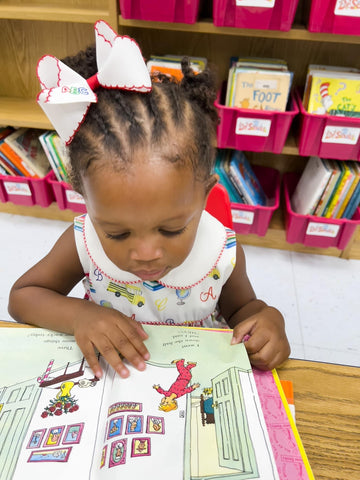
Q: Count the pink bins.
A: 9